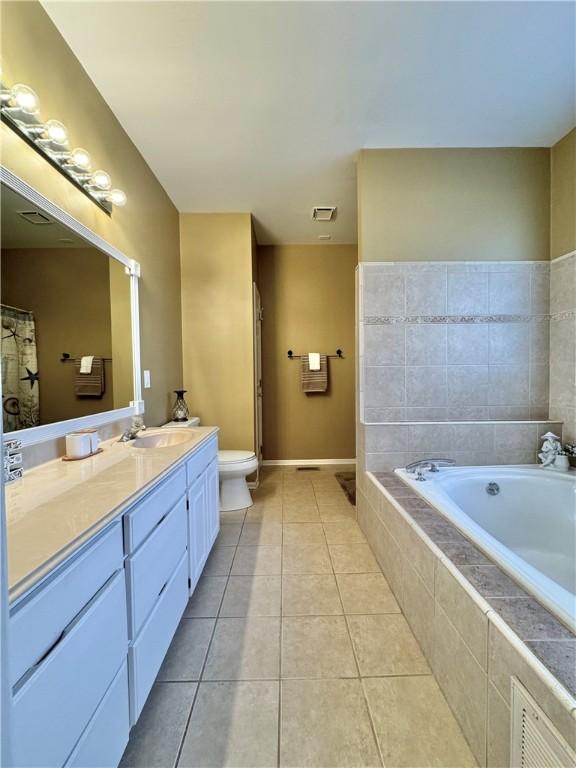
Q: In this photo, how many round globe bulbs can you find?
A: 5